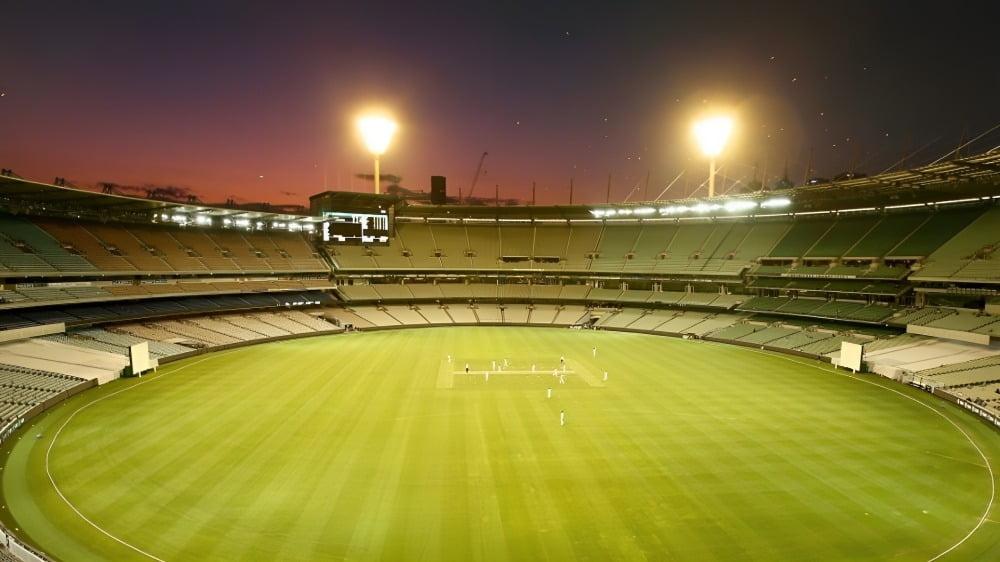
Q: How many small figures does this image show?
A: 15